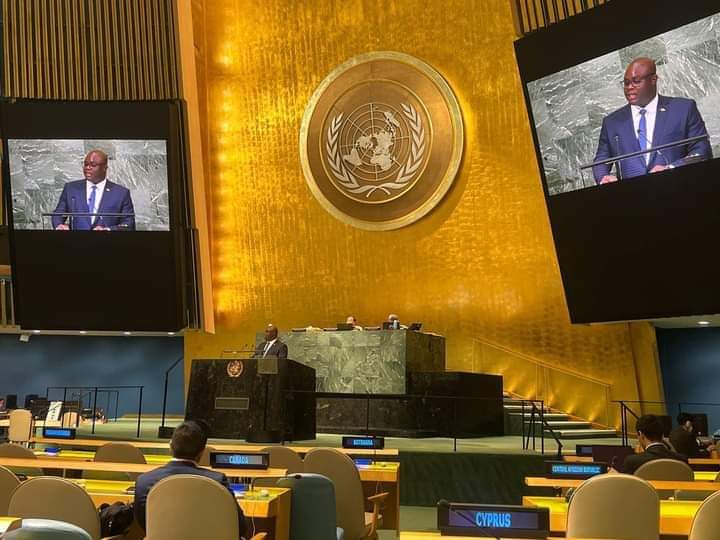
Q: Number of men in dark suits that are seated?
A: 3